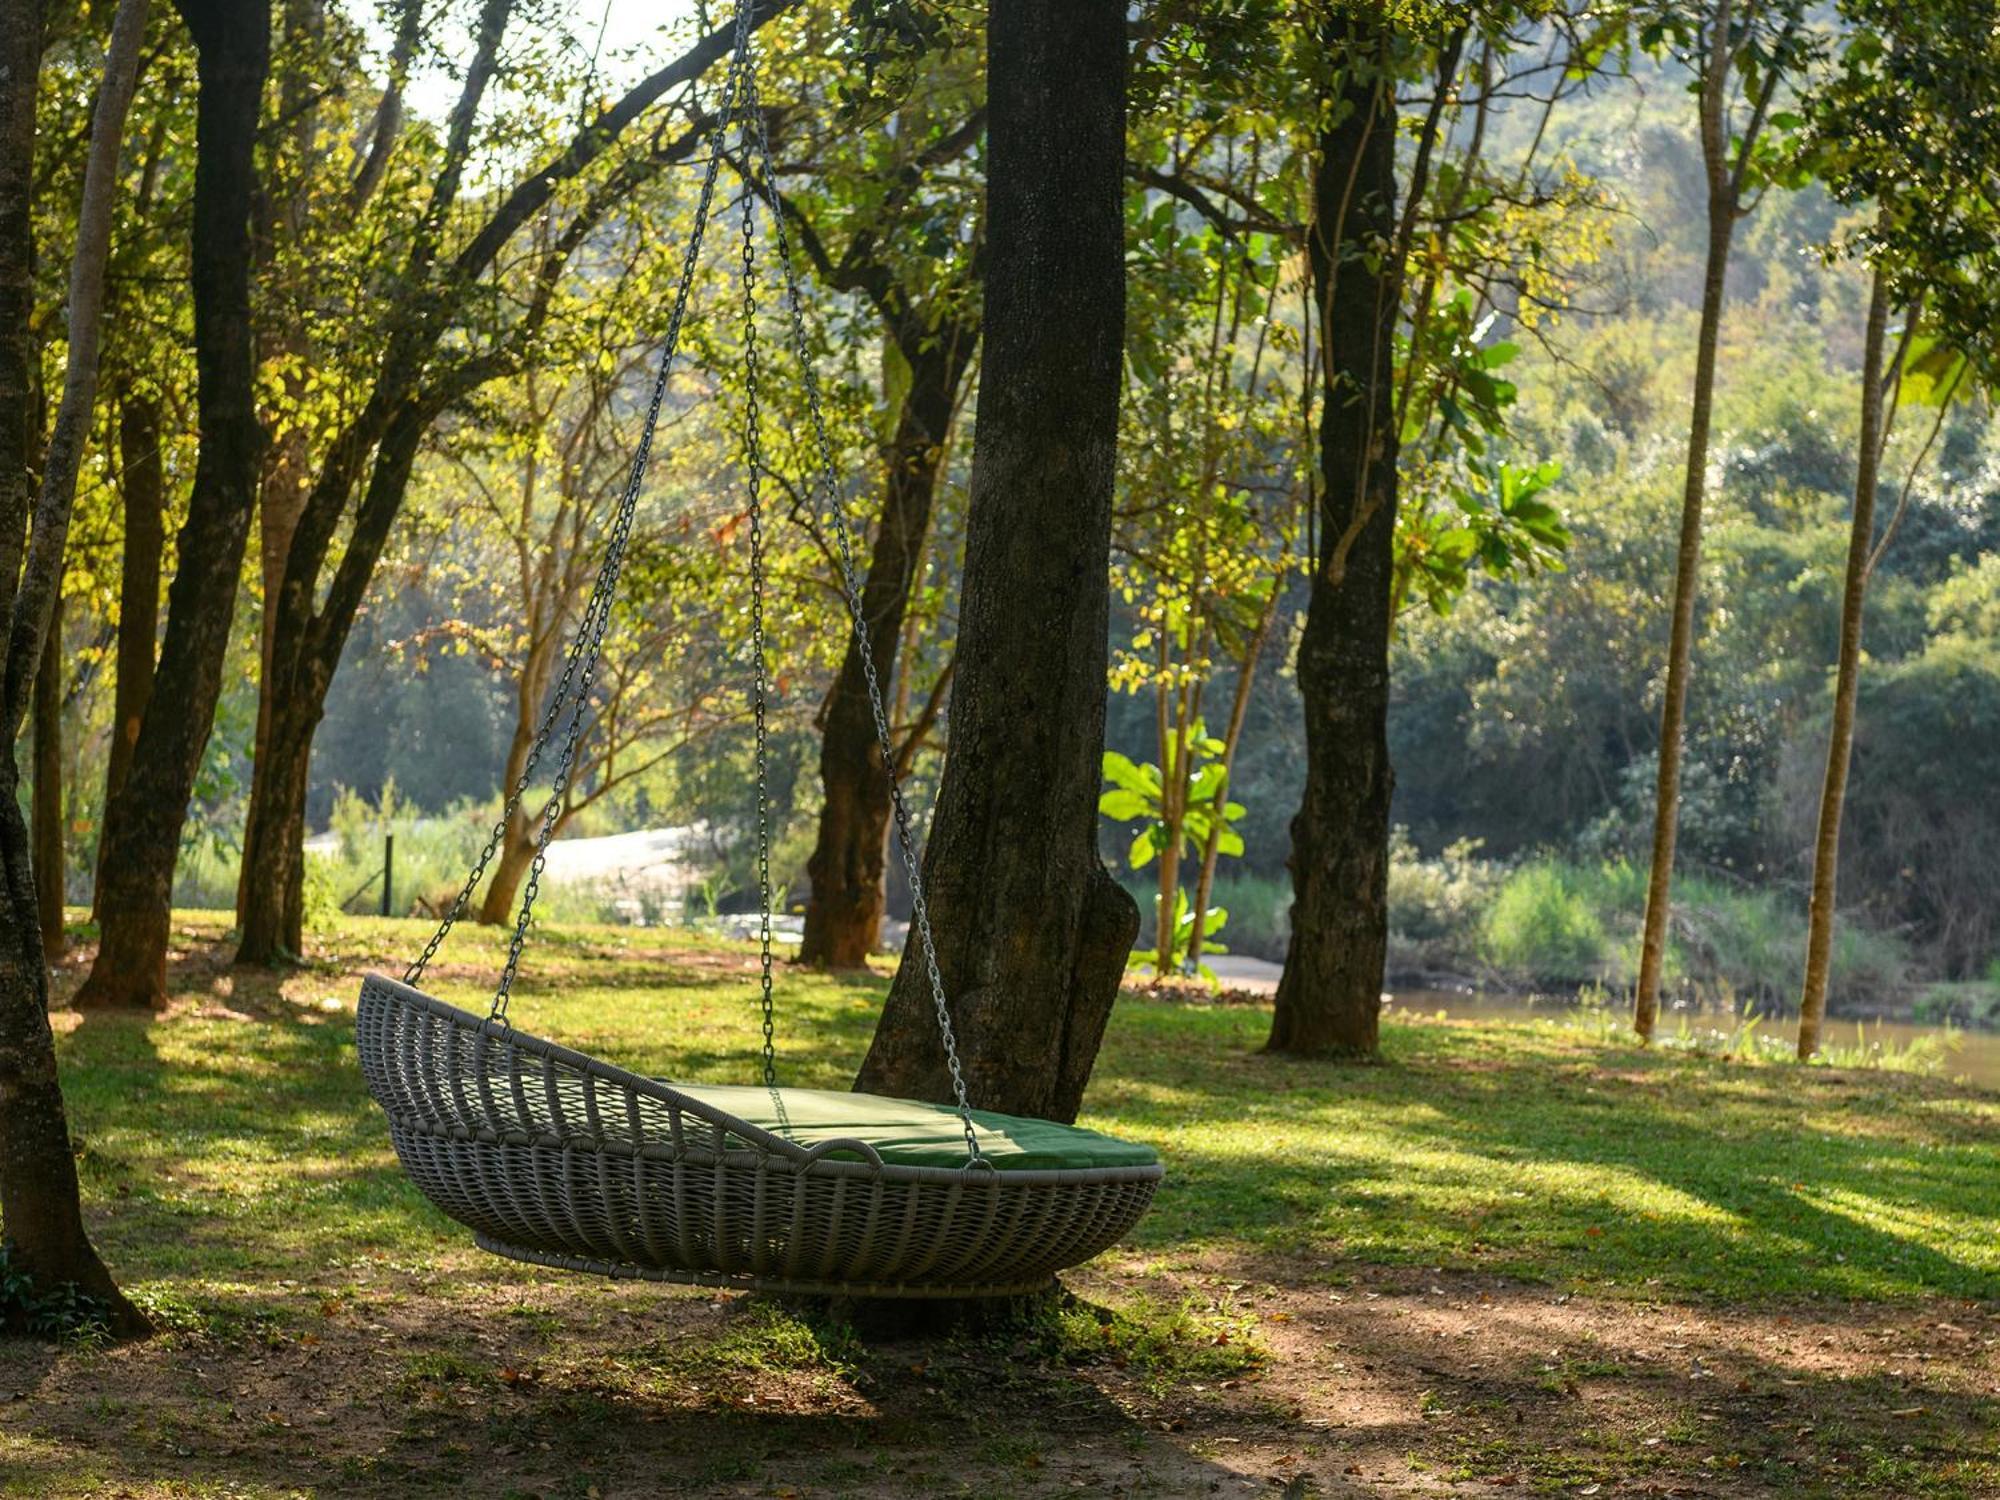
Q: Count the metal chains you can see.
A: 4